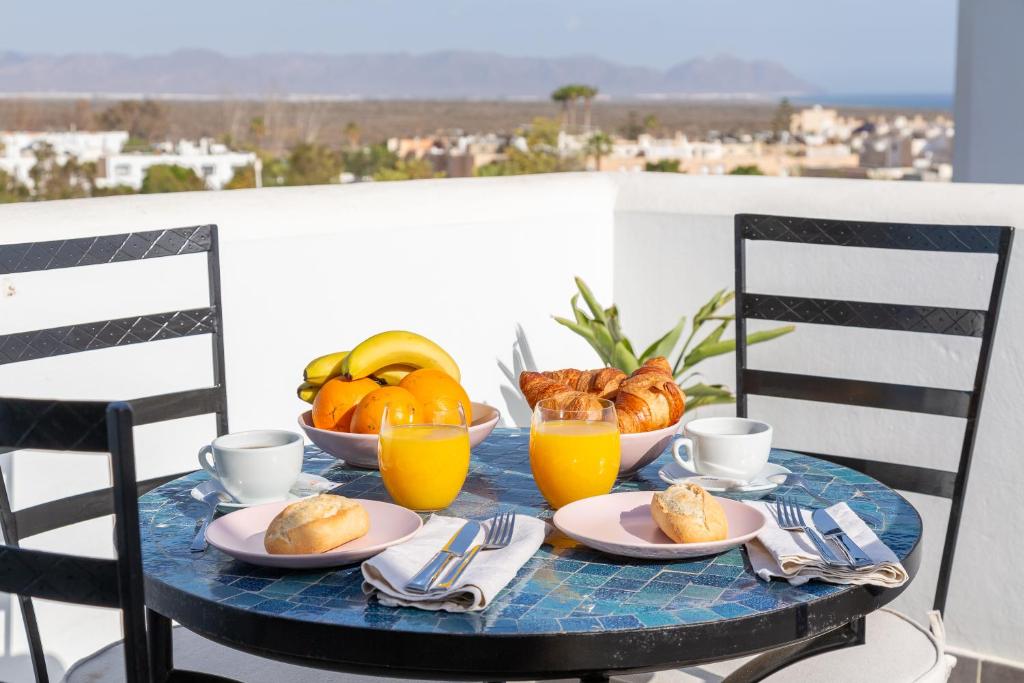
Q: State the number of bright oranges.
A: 3